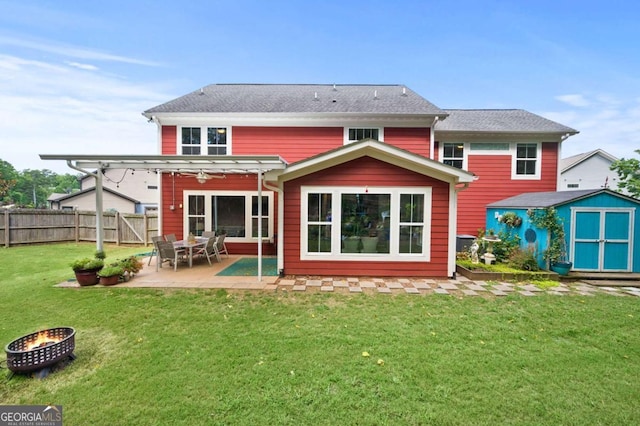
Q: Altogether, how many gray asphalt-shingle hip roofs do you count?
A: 2